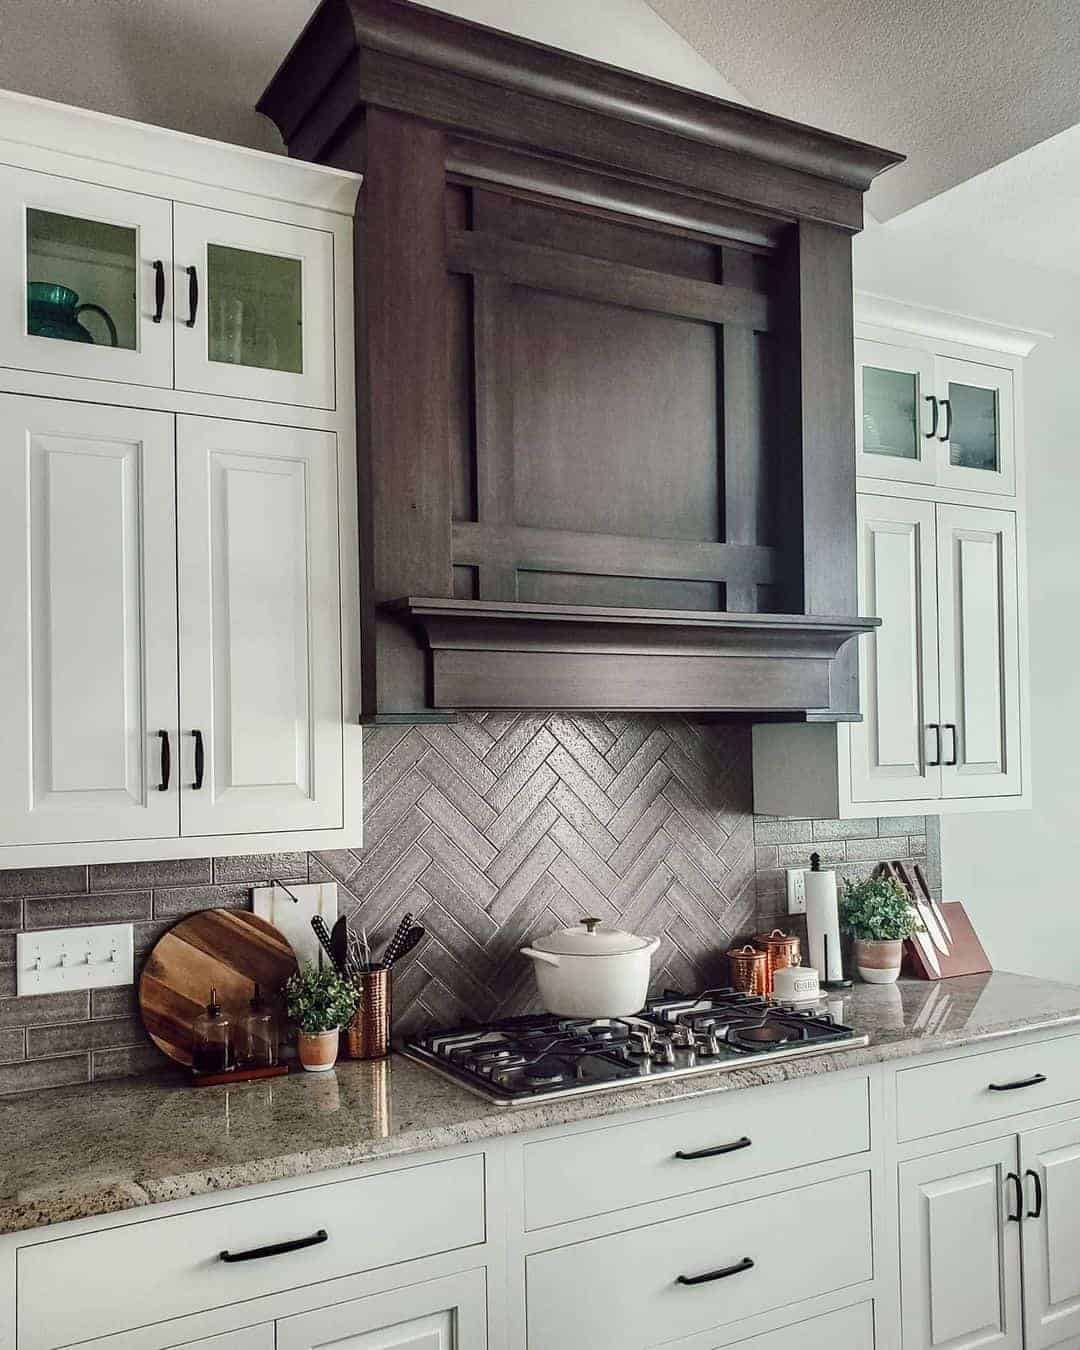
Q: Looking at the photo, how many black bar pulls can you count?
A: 14